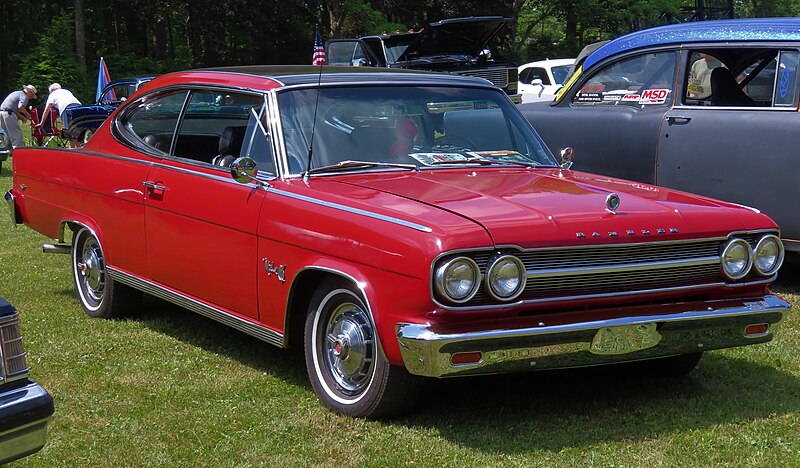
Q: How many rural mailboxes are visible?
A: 0